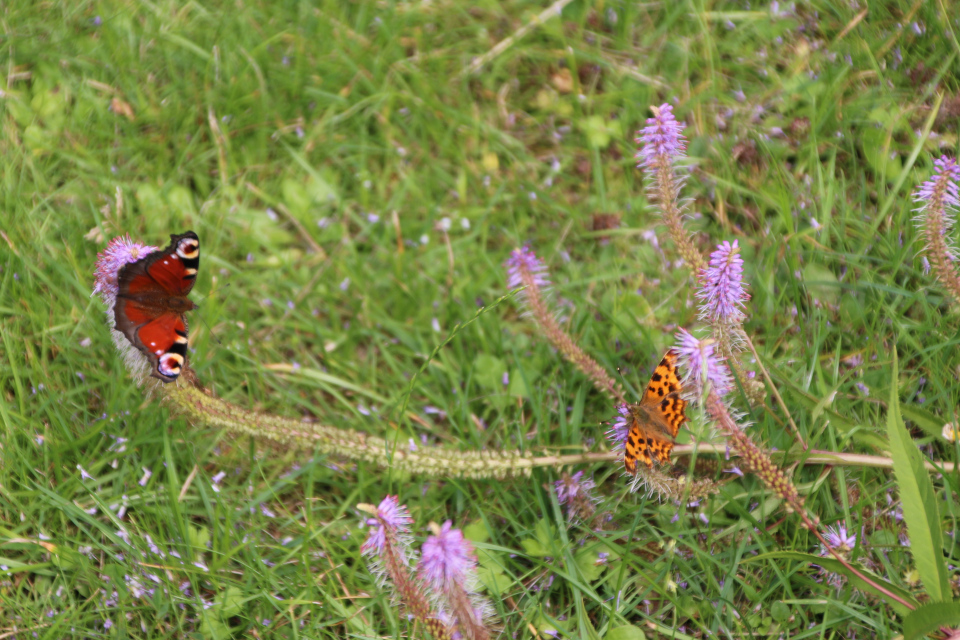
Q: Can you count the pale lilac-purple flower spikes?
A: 11